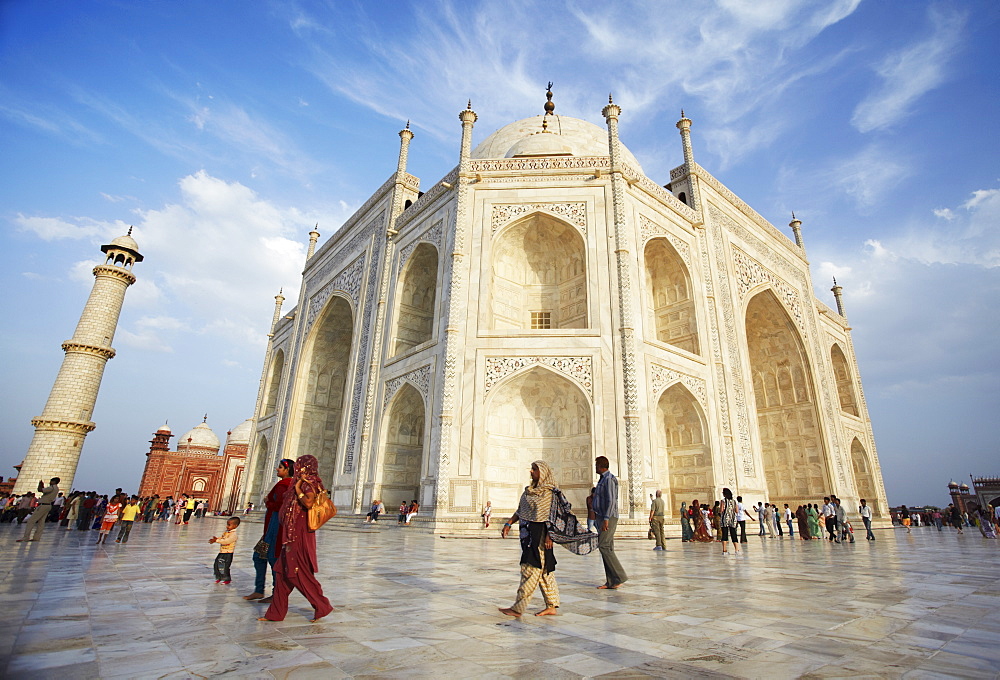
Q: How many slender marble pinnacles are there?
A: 8